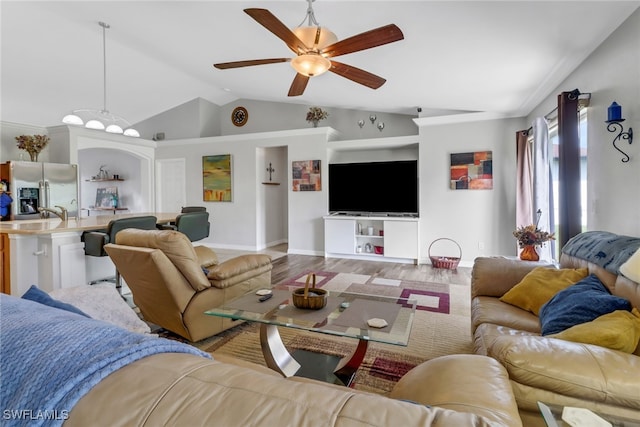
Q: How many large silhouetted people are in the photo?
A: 0